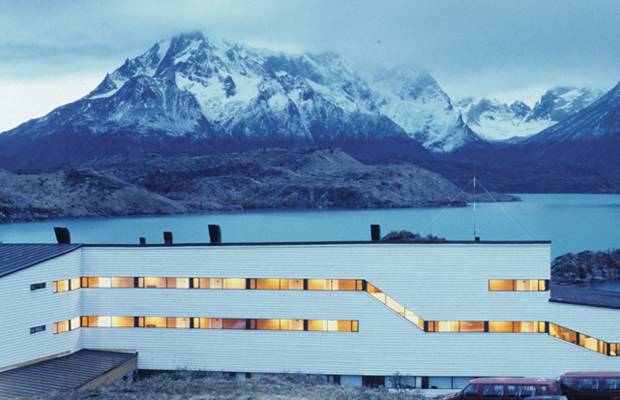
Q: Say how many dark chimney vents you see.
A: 5